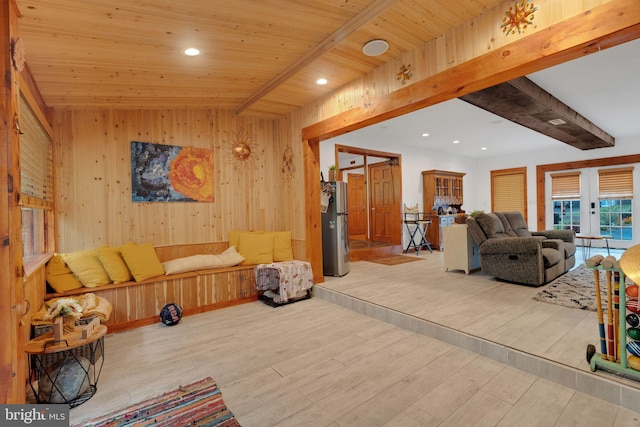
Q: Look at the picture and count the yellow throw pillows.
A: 7